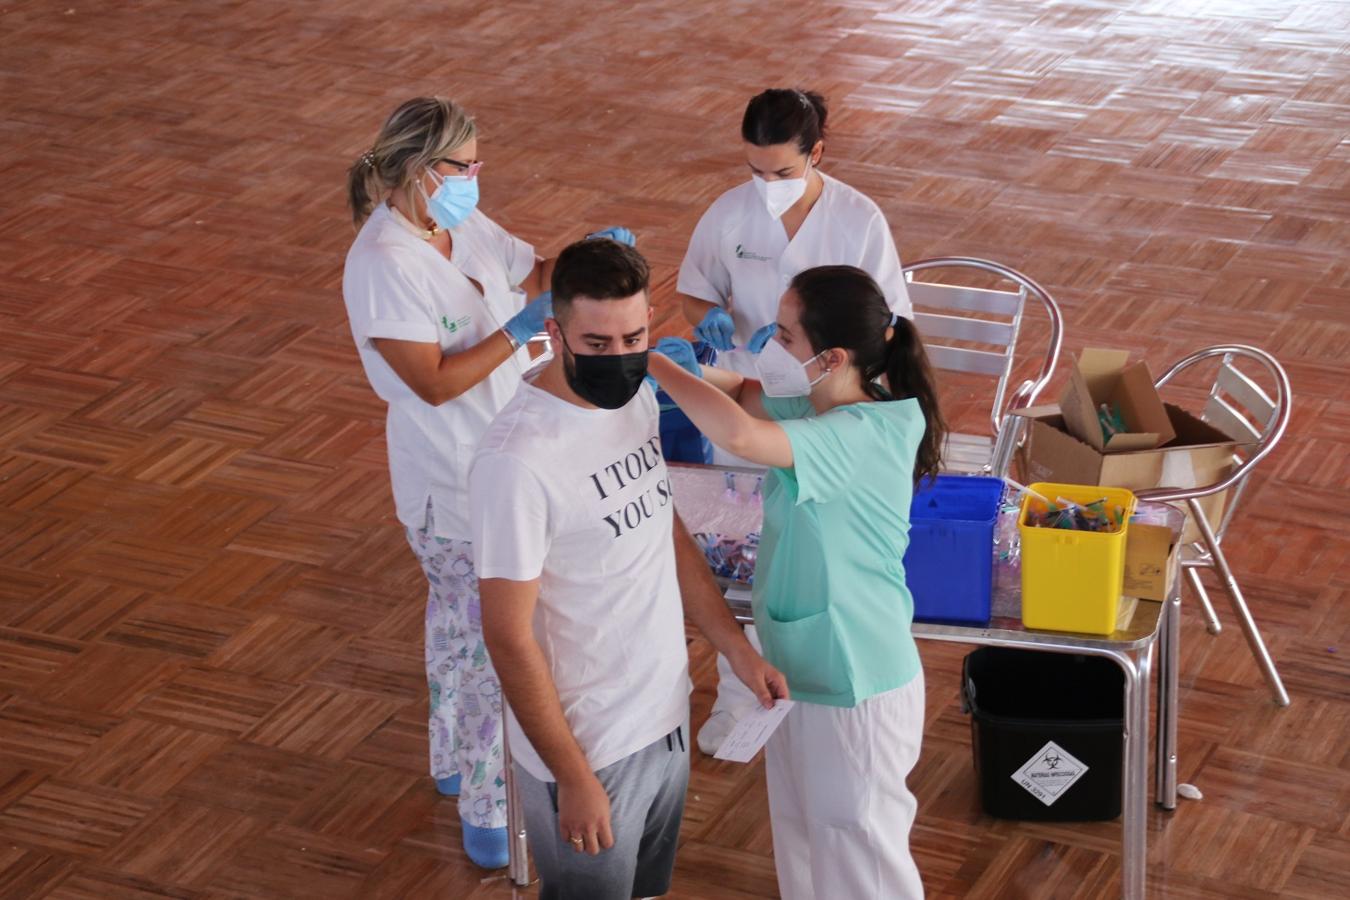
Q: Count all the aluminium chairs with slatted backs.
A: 2